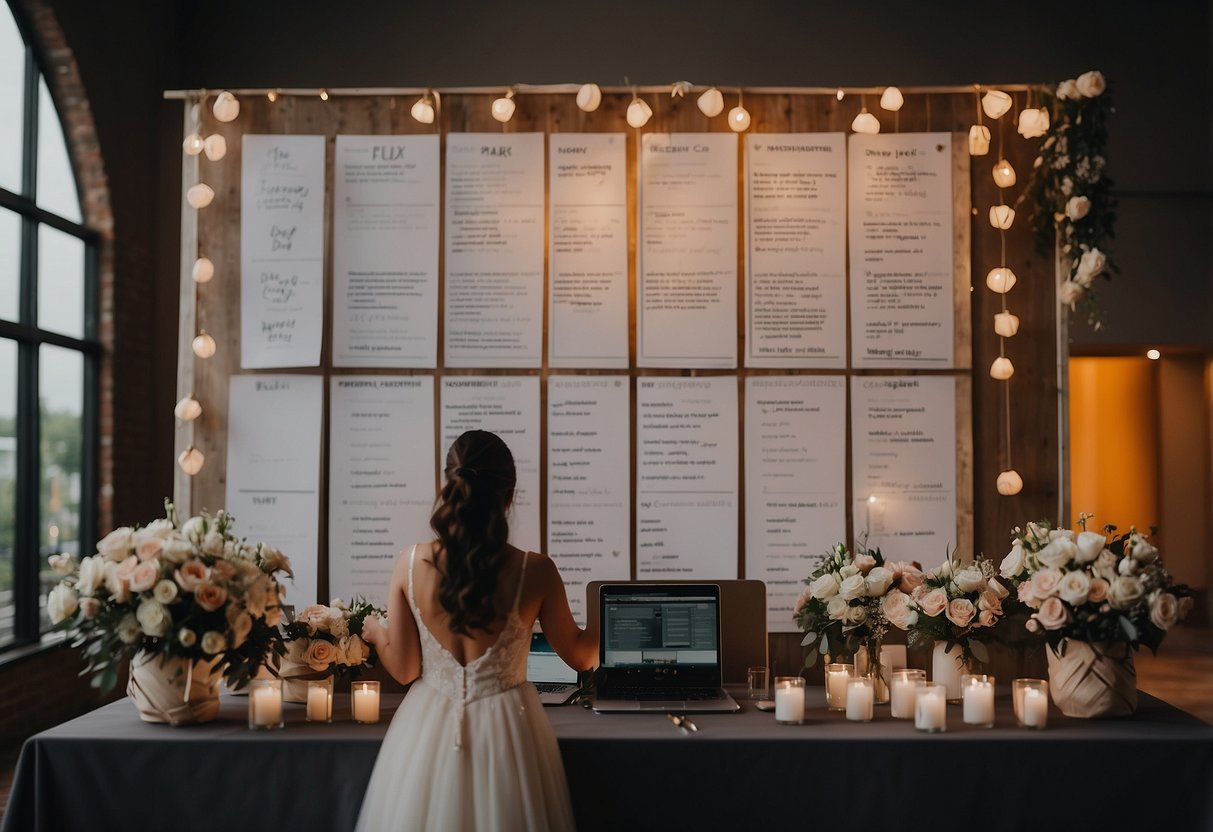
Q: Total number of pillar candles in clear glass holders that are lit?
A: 10